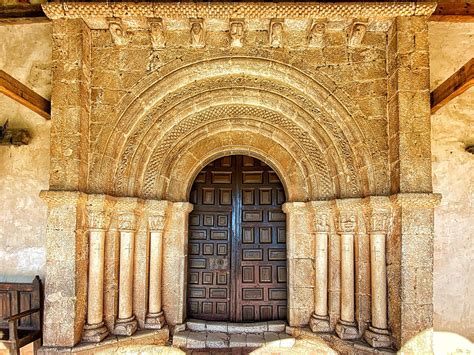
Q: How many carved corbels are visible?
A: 7